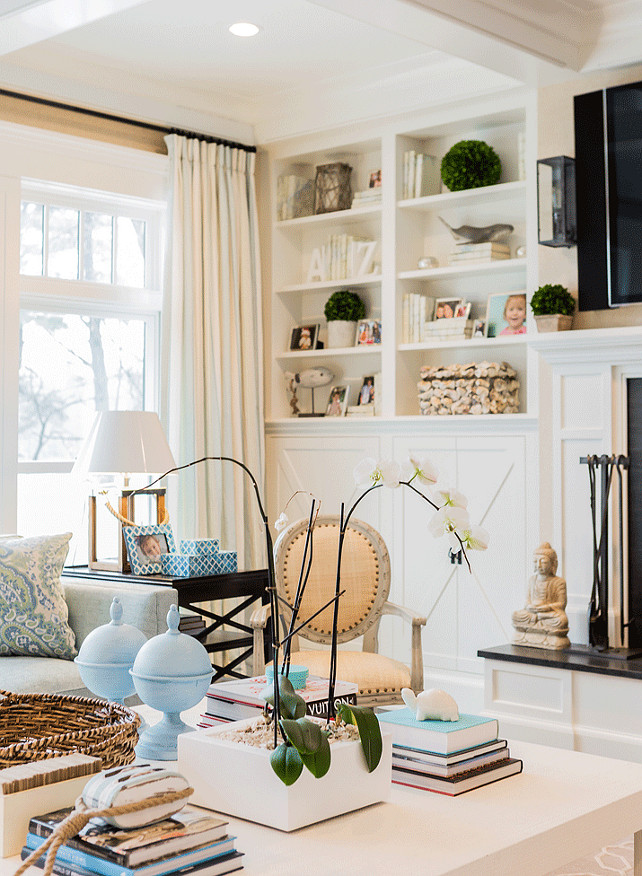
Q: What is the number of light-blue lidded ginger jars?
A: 2